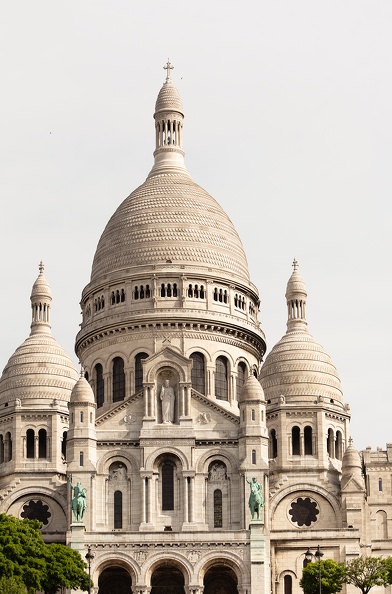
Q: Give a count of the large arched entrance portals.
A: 3